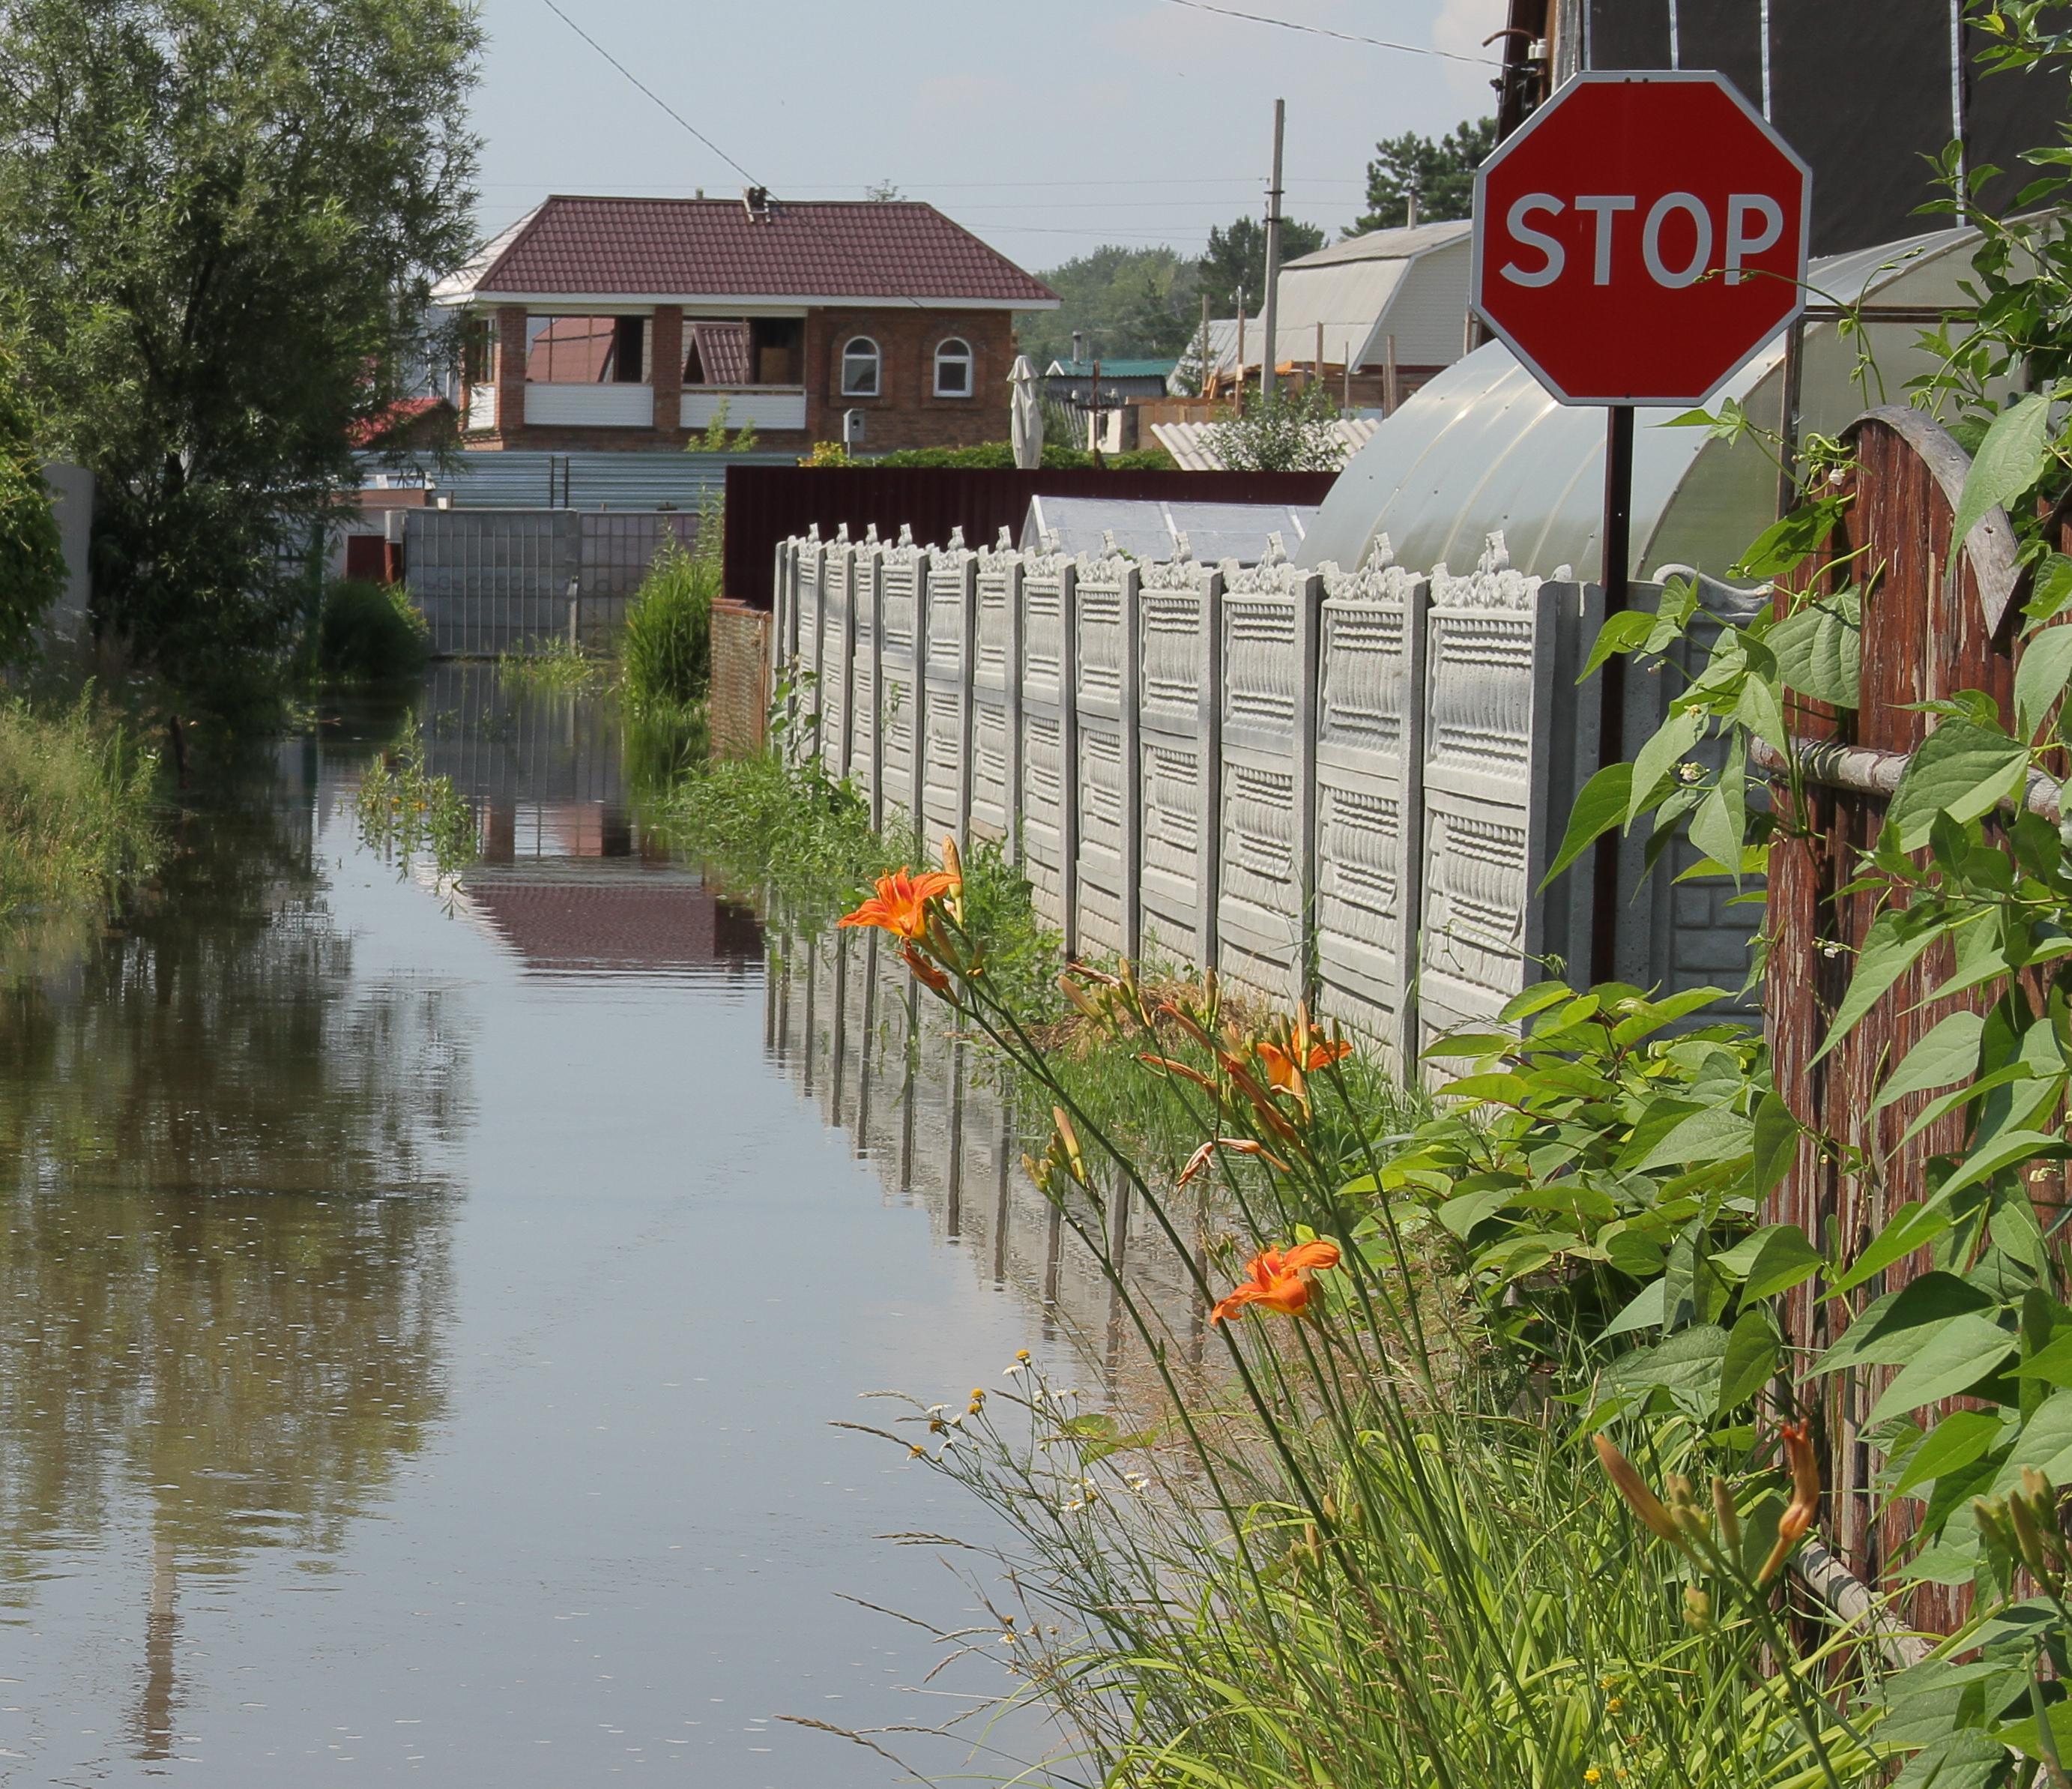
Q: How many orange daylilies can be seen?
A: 3